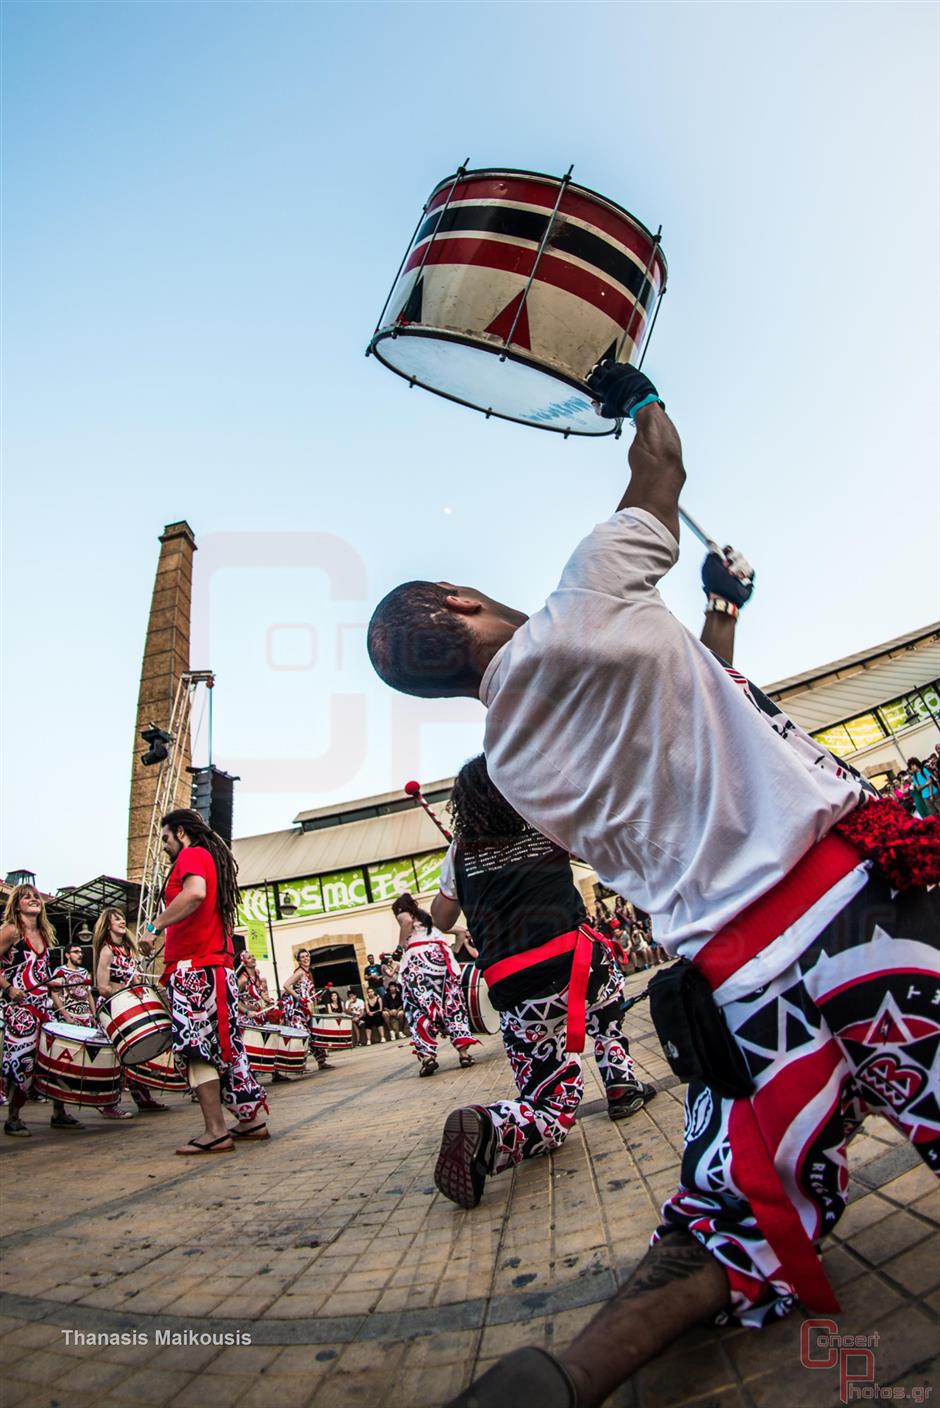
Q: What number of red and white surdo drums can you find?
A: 8